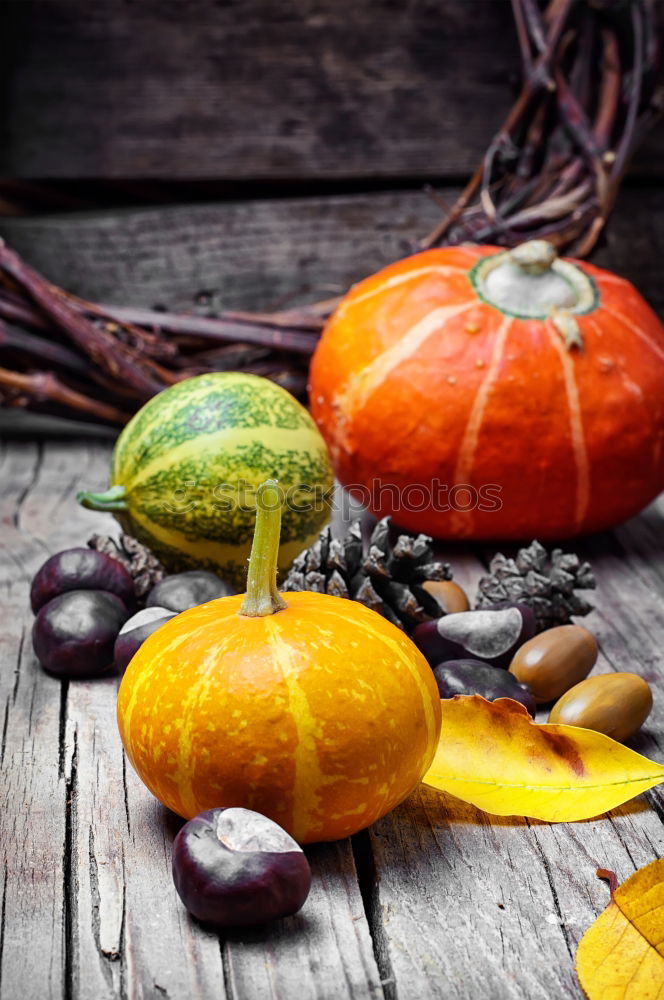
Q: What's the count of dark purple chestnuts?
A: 7